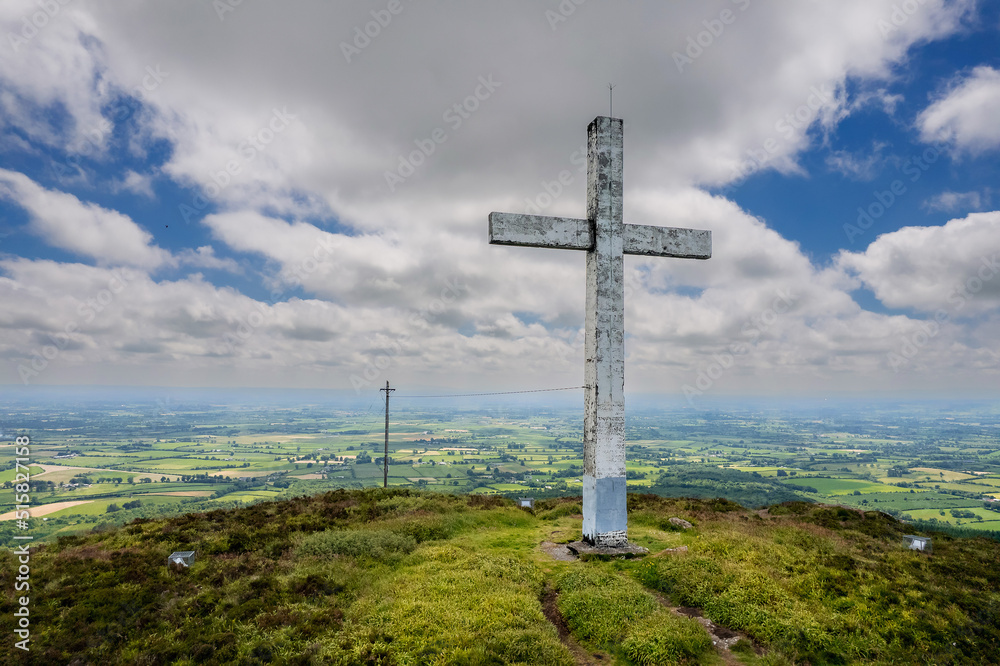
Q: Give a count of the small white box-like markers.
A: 3